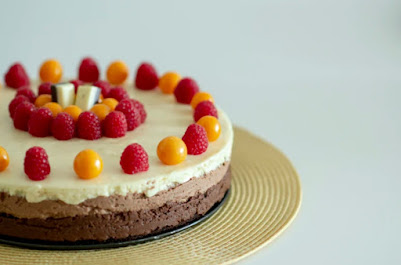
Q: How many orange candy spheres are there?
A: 13